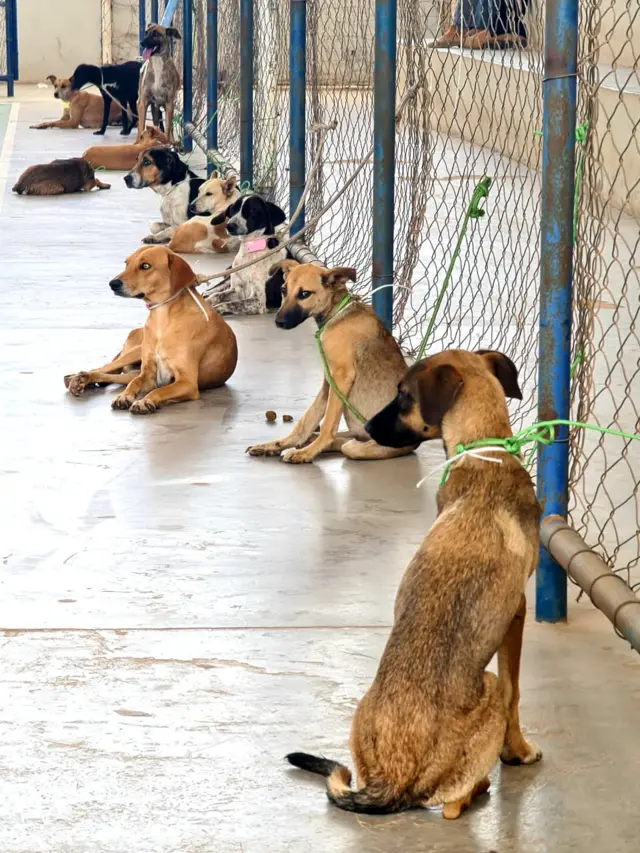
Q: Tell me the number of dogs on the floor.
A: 11